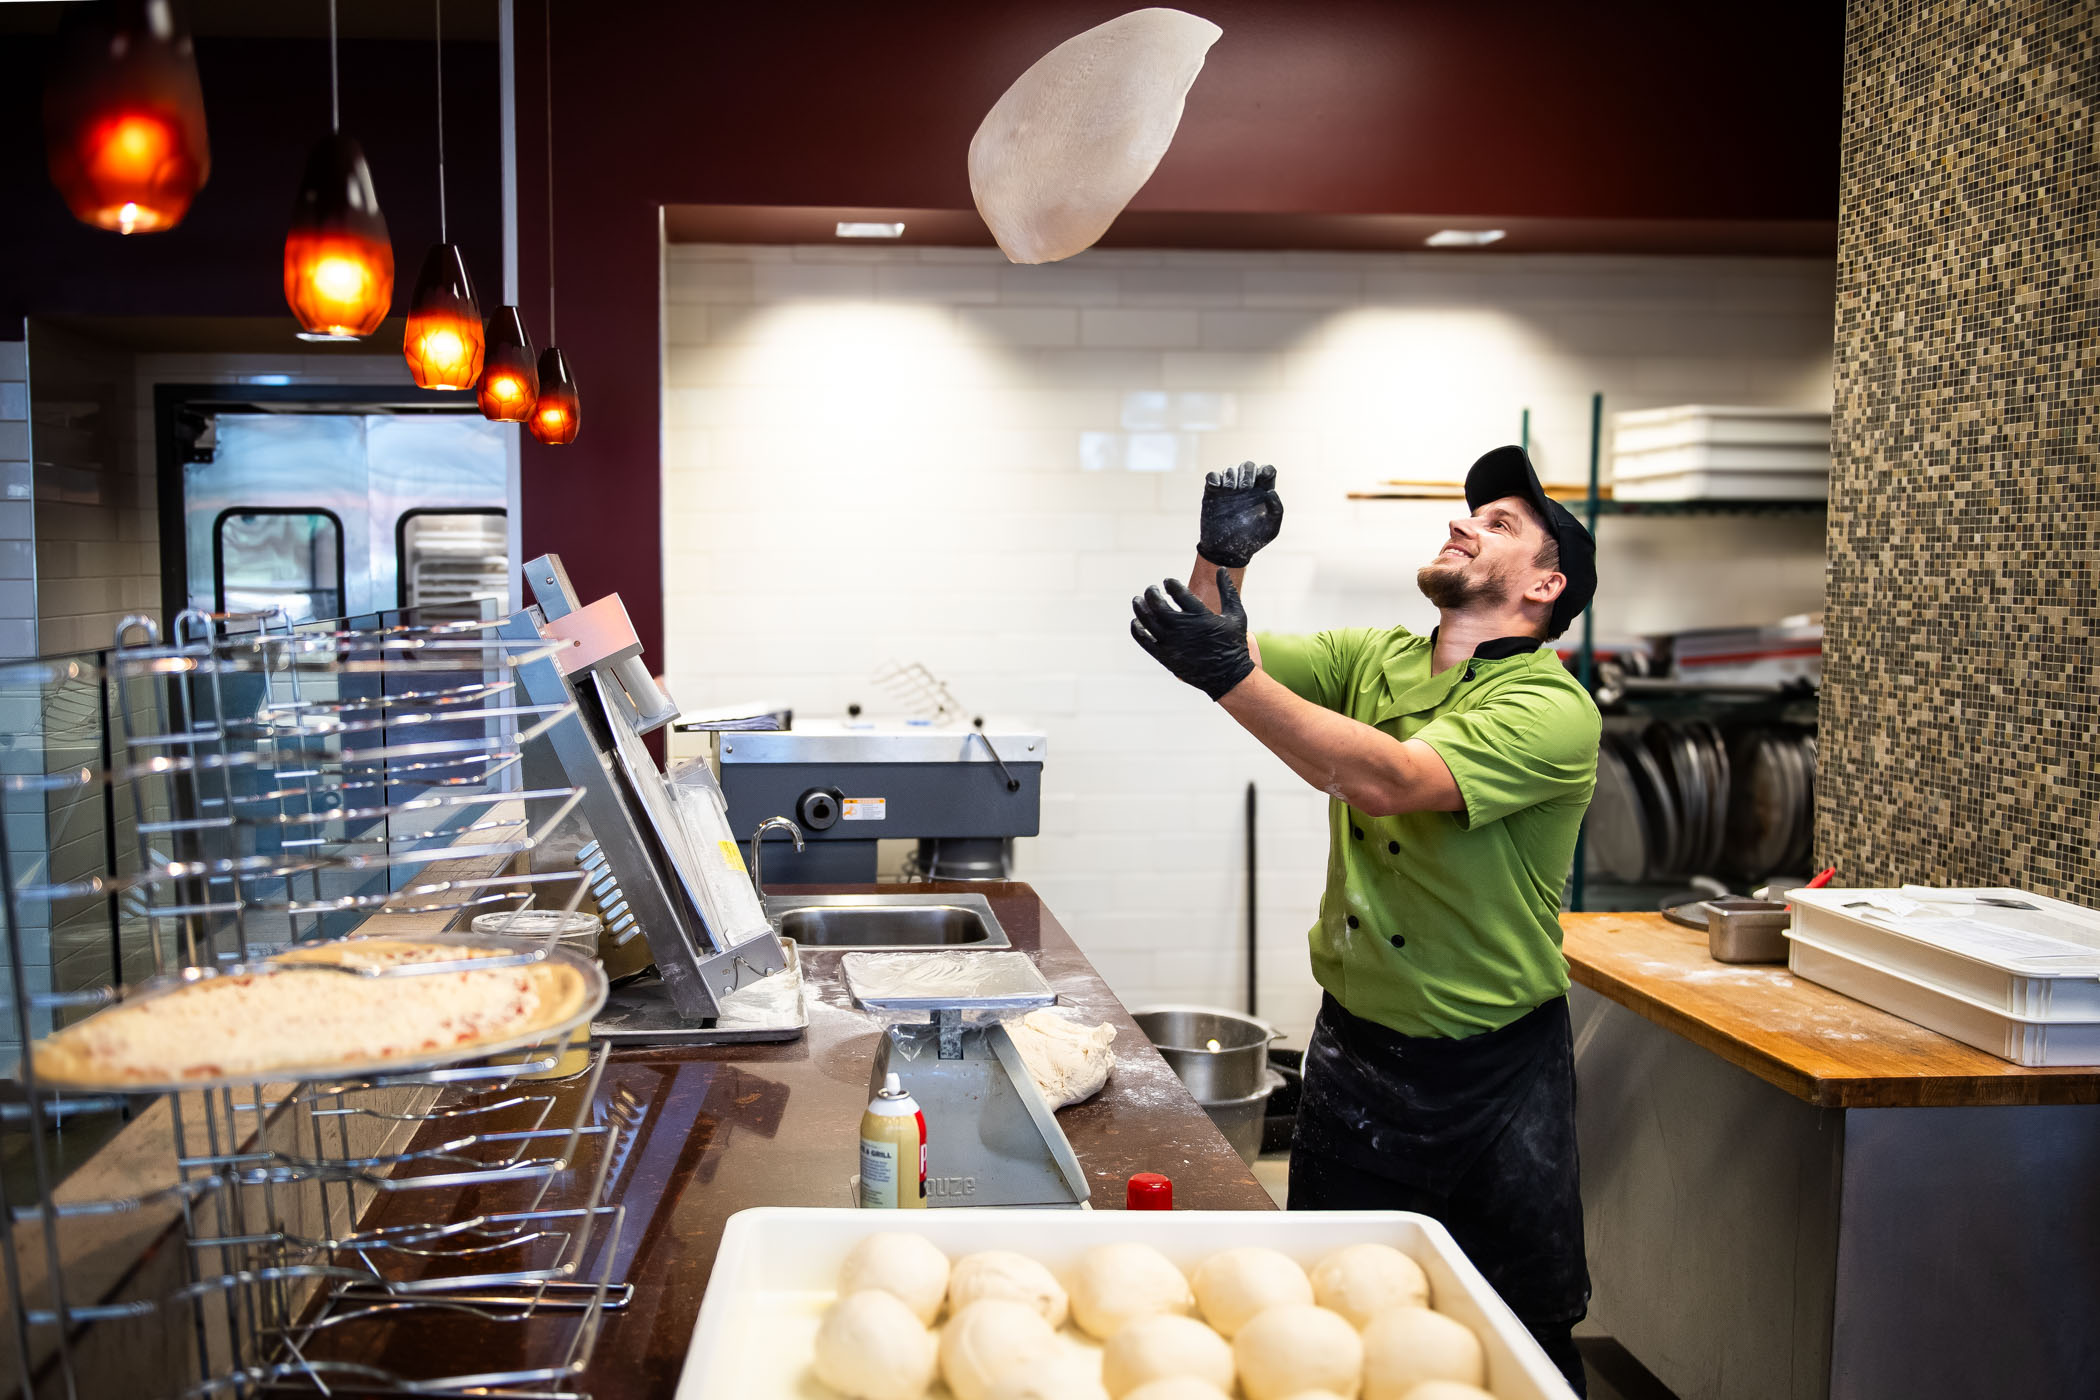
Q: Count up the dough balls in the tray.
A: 13